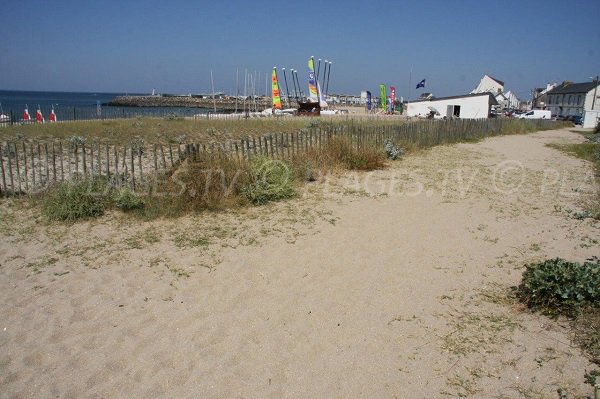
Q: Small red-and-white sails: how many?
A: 3